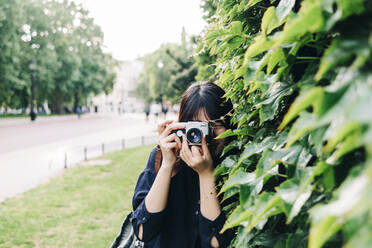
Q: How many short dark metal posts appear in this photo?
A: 5